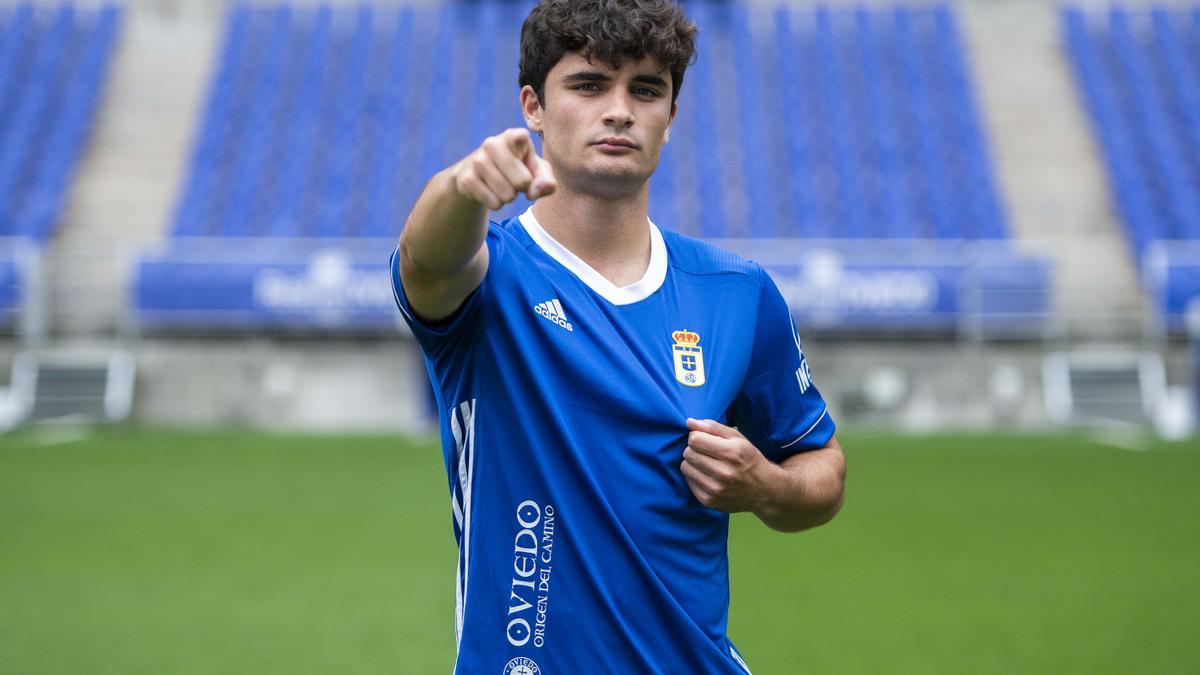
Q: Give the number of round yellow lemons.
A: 0